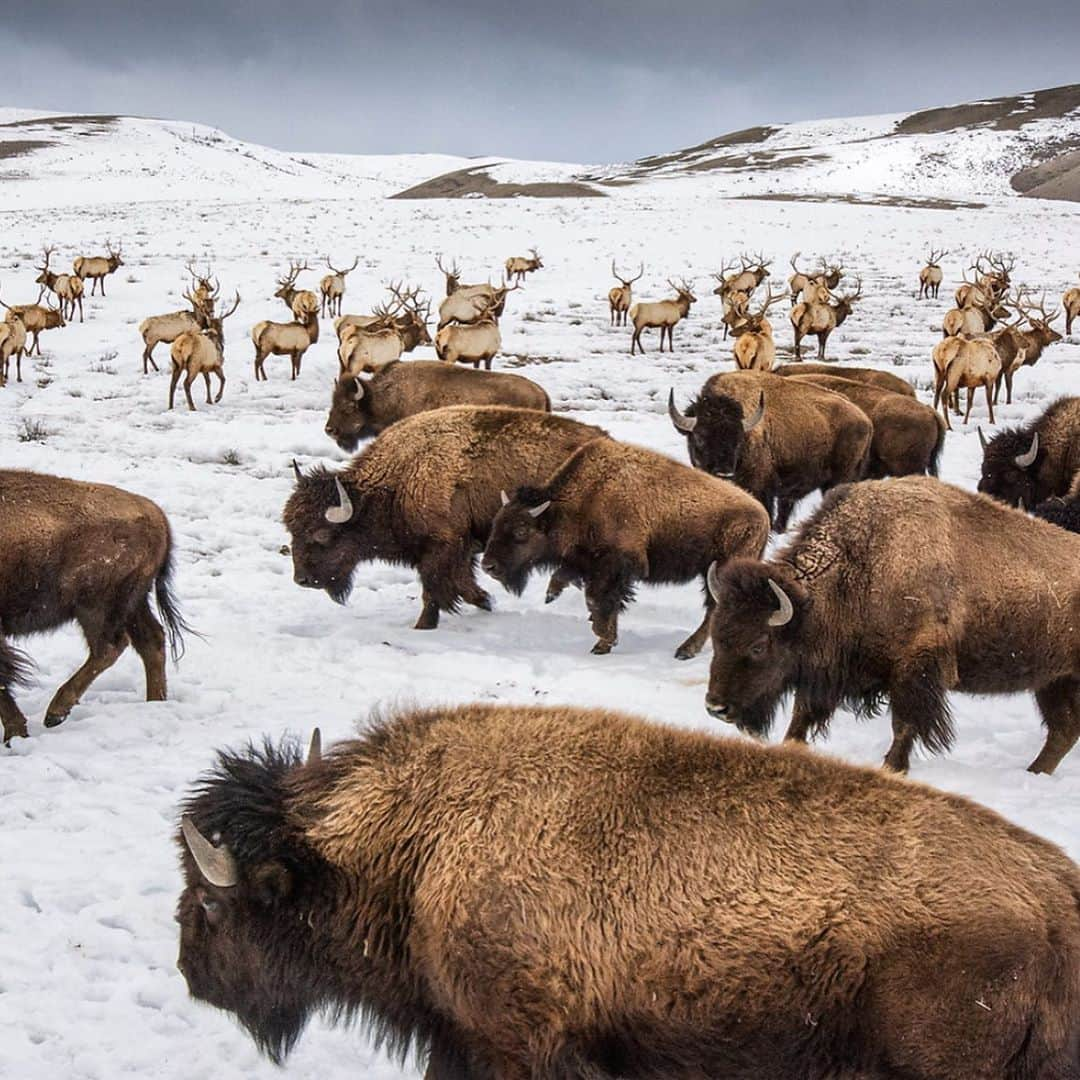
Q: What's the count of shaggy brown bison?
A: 11